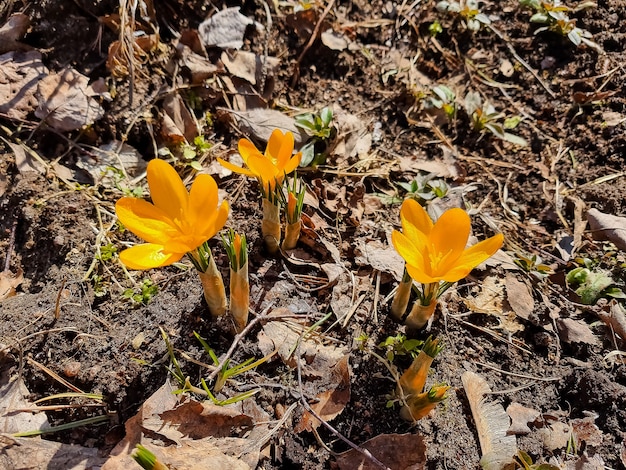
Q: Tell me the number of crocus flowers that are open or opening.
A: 3